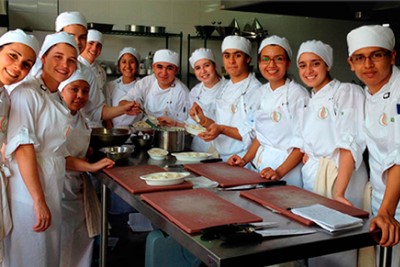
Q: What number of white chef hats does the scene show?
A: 12